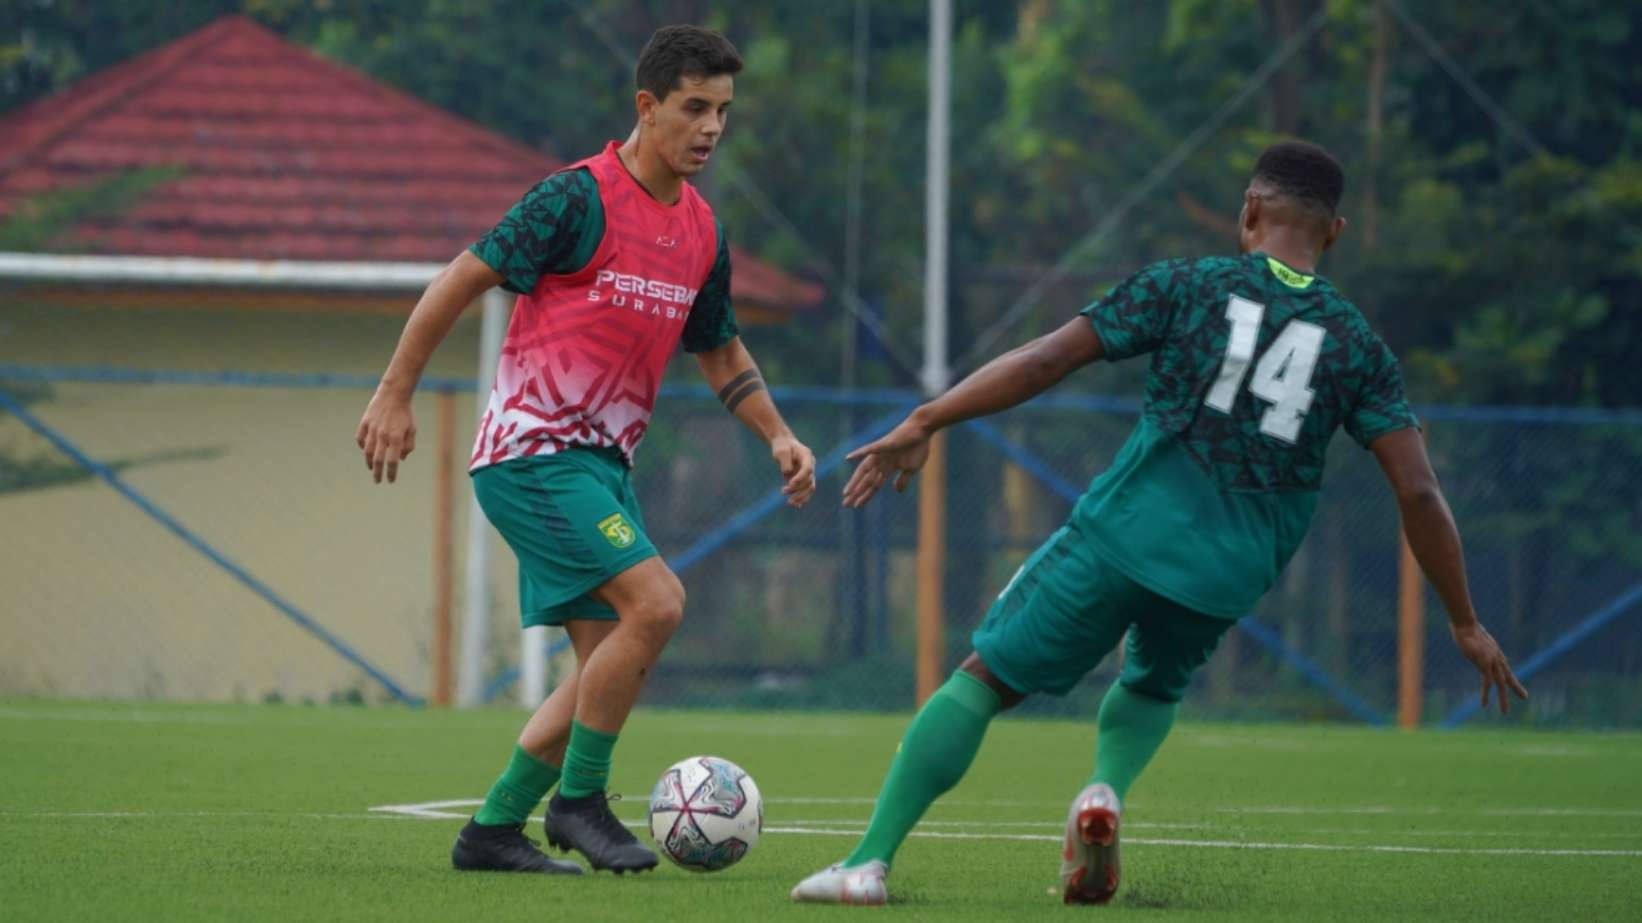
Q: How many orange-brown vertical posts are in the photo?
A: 3